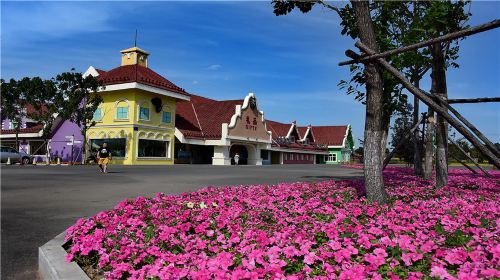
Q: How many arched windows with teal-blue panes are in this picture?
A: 4